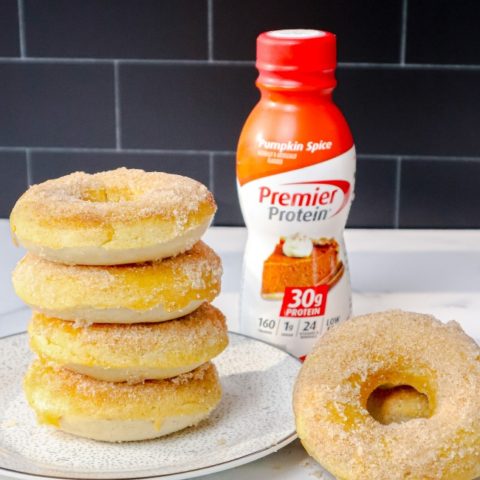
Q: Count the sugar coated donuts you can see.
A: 5